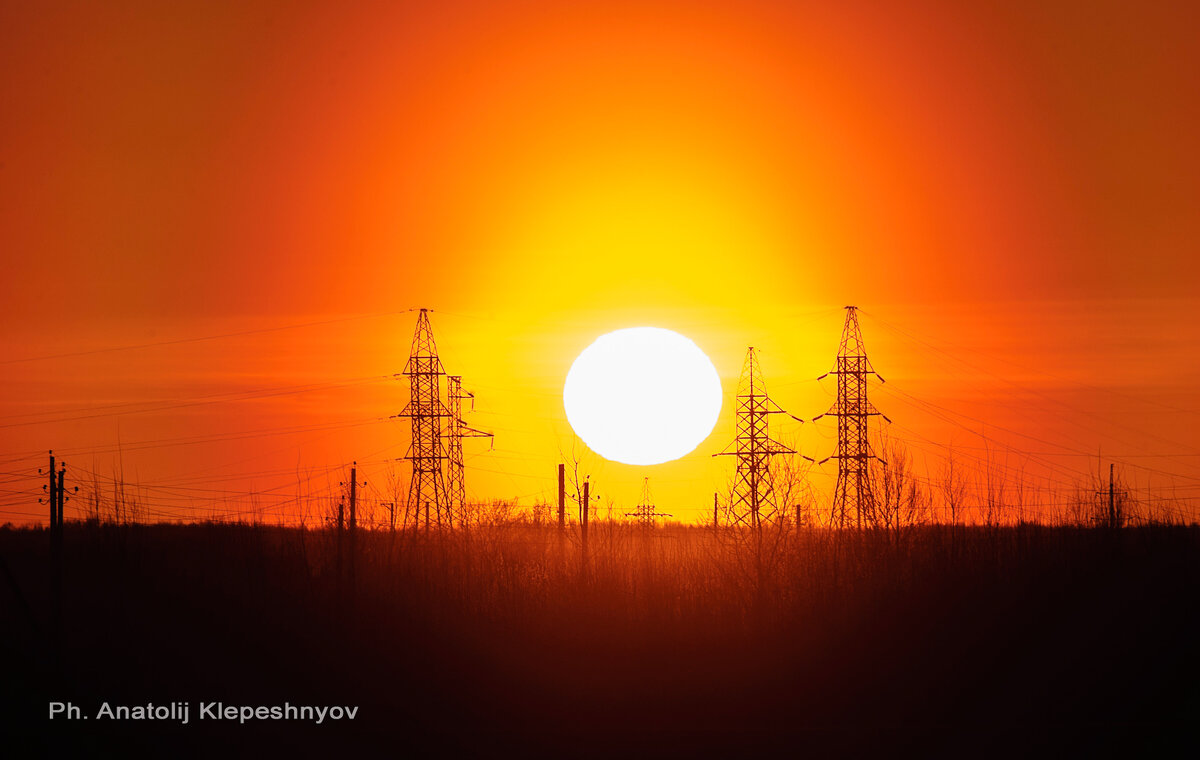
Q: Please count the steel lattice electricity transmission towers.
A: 5